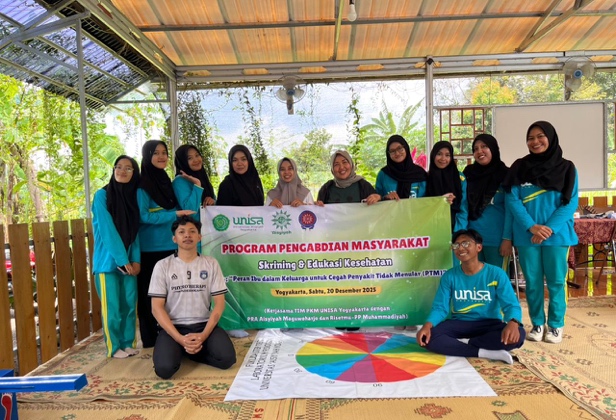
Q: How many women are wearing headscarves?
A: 10